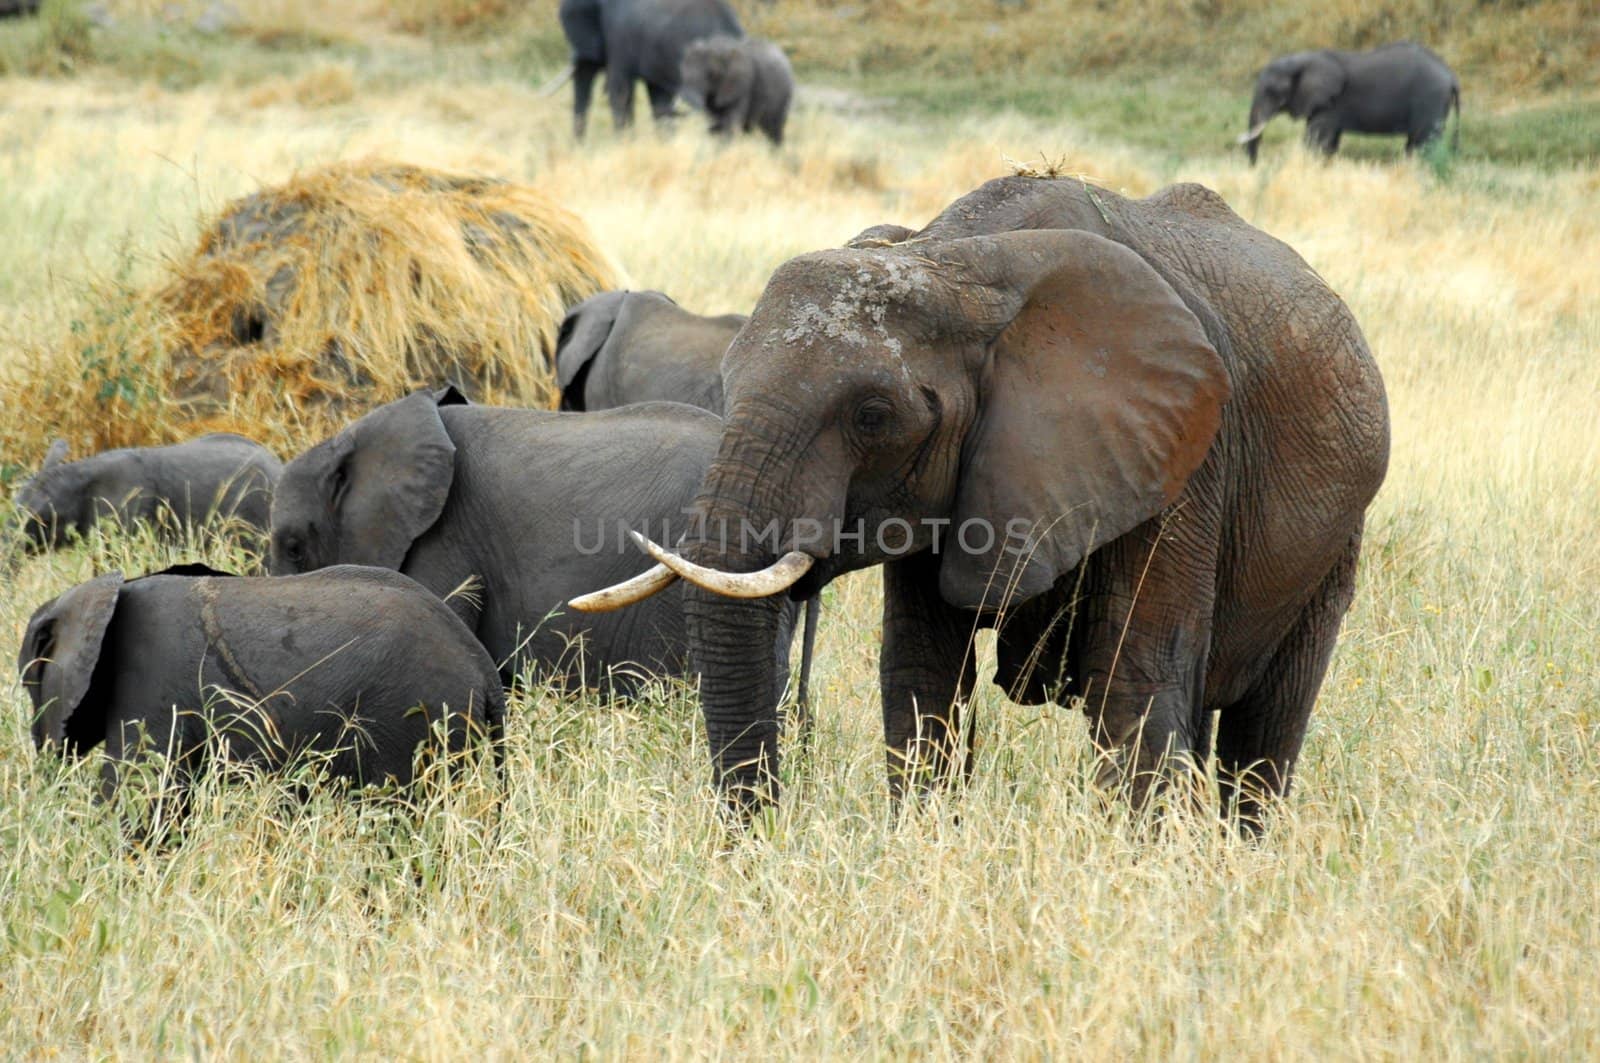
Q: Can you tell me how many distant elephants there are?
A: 3